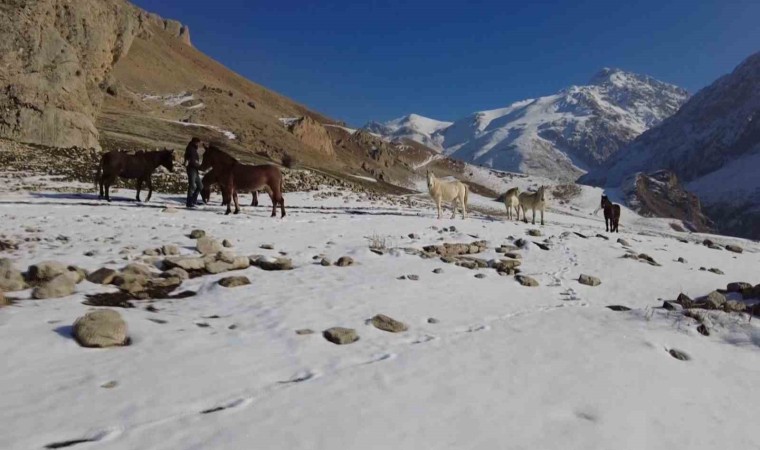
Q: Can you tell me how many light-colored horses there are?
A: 3